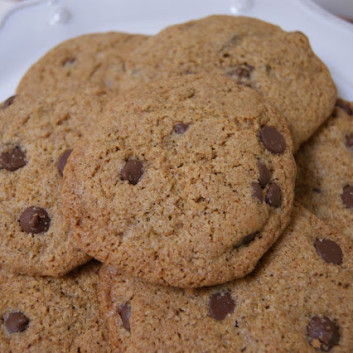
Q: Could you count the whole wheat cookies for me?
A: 7